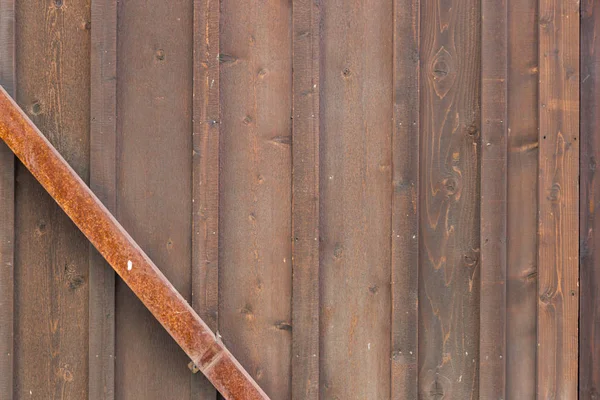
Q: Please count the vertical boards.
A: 14